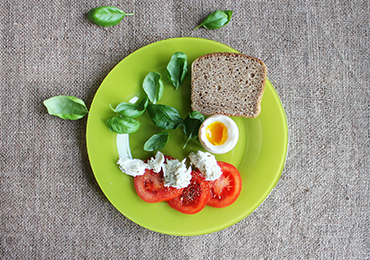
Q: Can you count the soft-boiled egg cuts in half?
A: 1